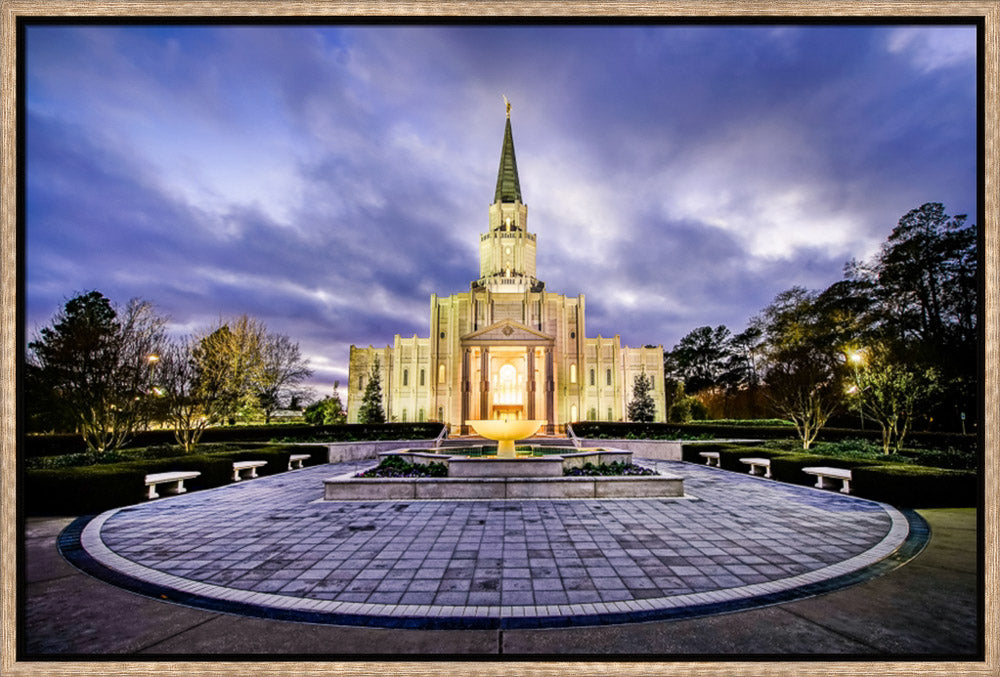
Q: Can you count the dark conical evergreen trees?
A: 2